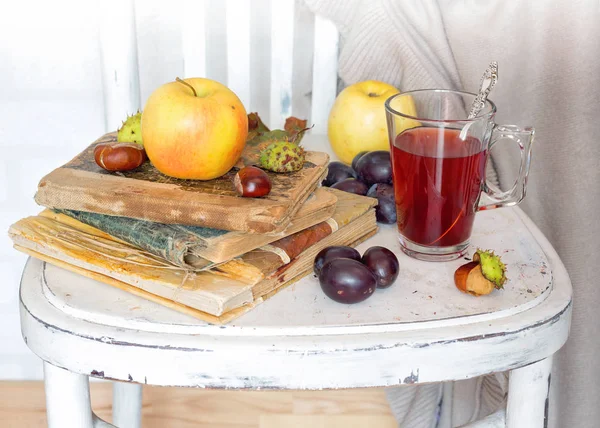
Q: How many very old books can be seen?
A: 3